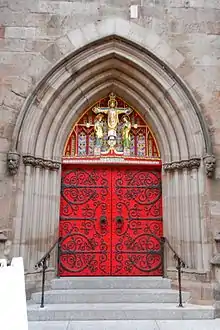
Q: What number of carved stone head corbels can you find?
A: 2